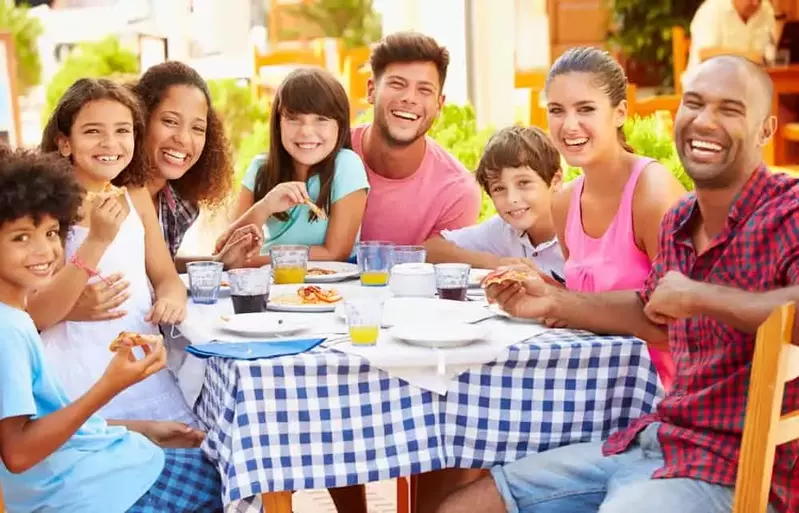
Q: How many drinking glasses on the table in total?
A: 7